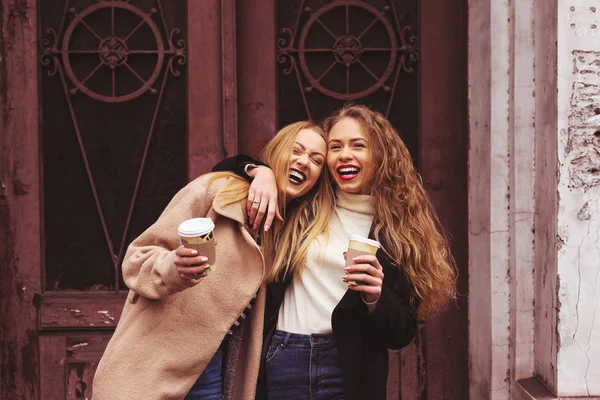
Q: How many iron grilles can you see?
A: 2